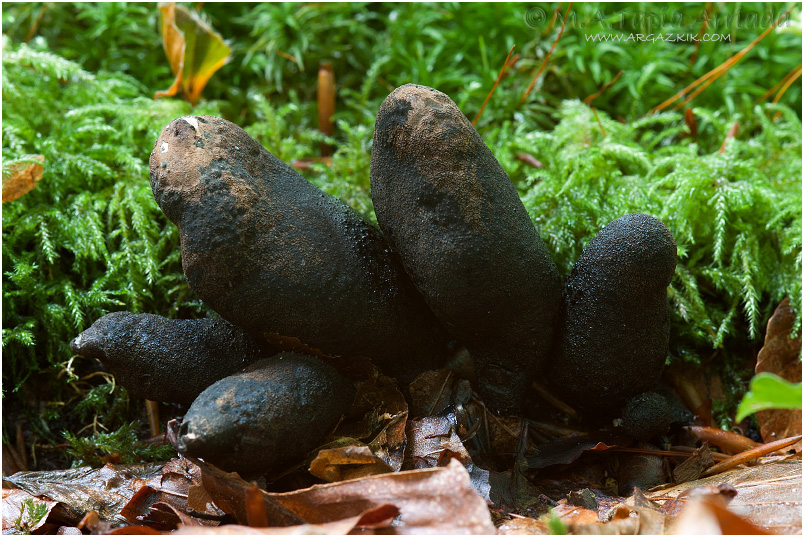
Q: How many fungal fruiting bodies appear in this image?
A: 6